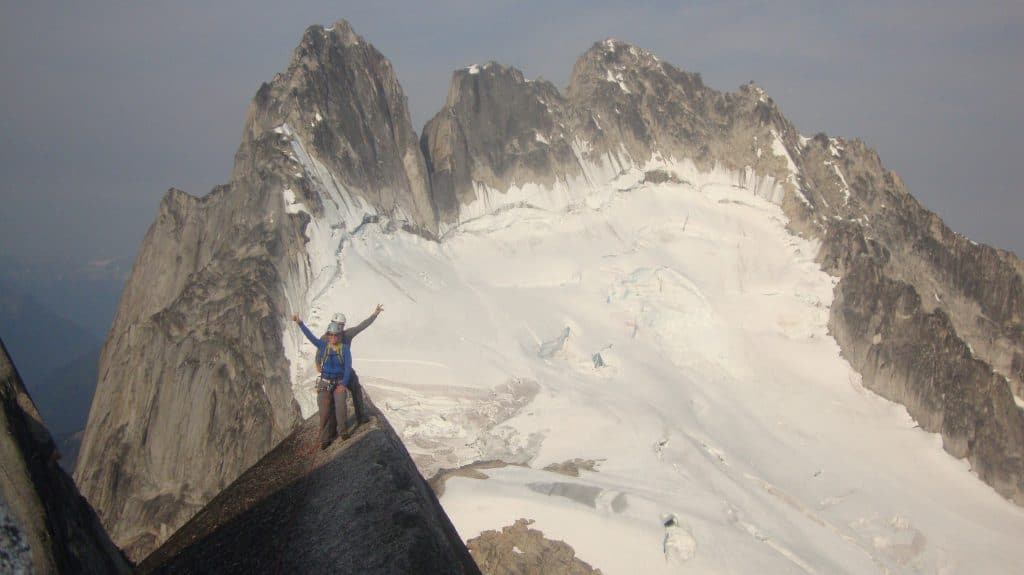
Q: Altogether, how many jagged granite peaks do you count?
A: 3